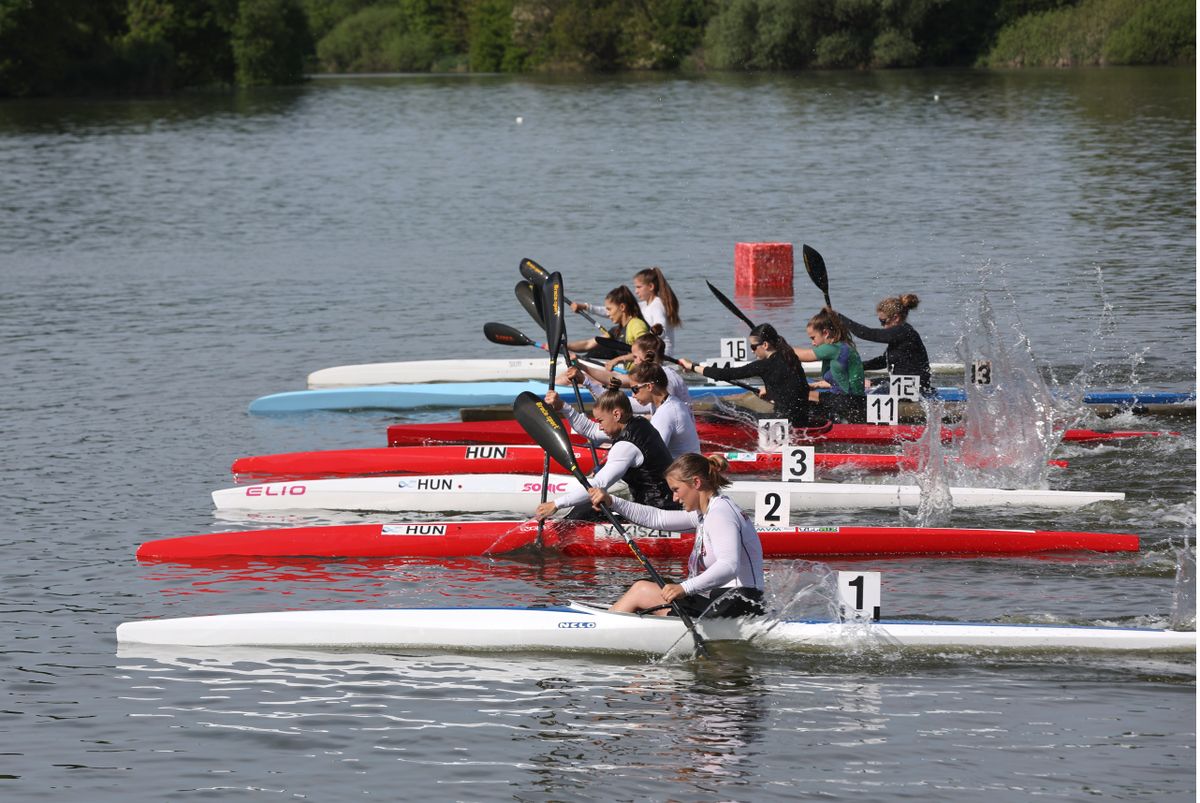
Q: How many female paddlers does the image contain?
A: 9